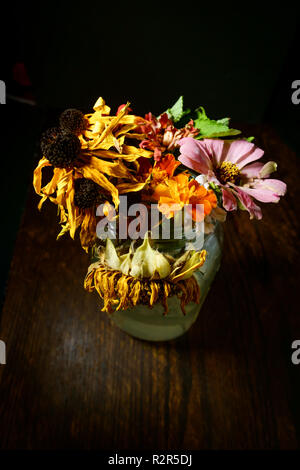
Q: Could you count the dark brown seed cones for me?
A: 3